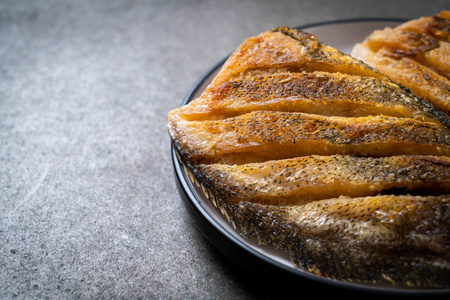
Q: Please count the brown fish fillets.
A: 2